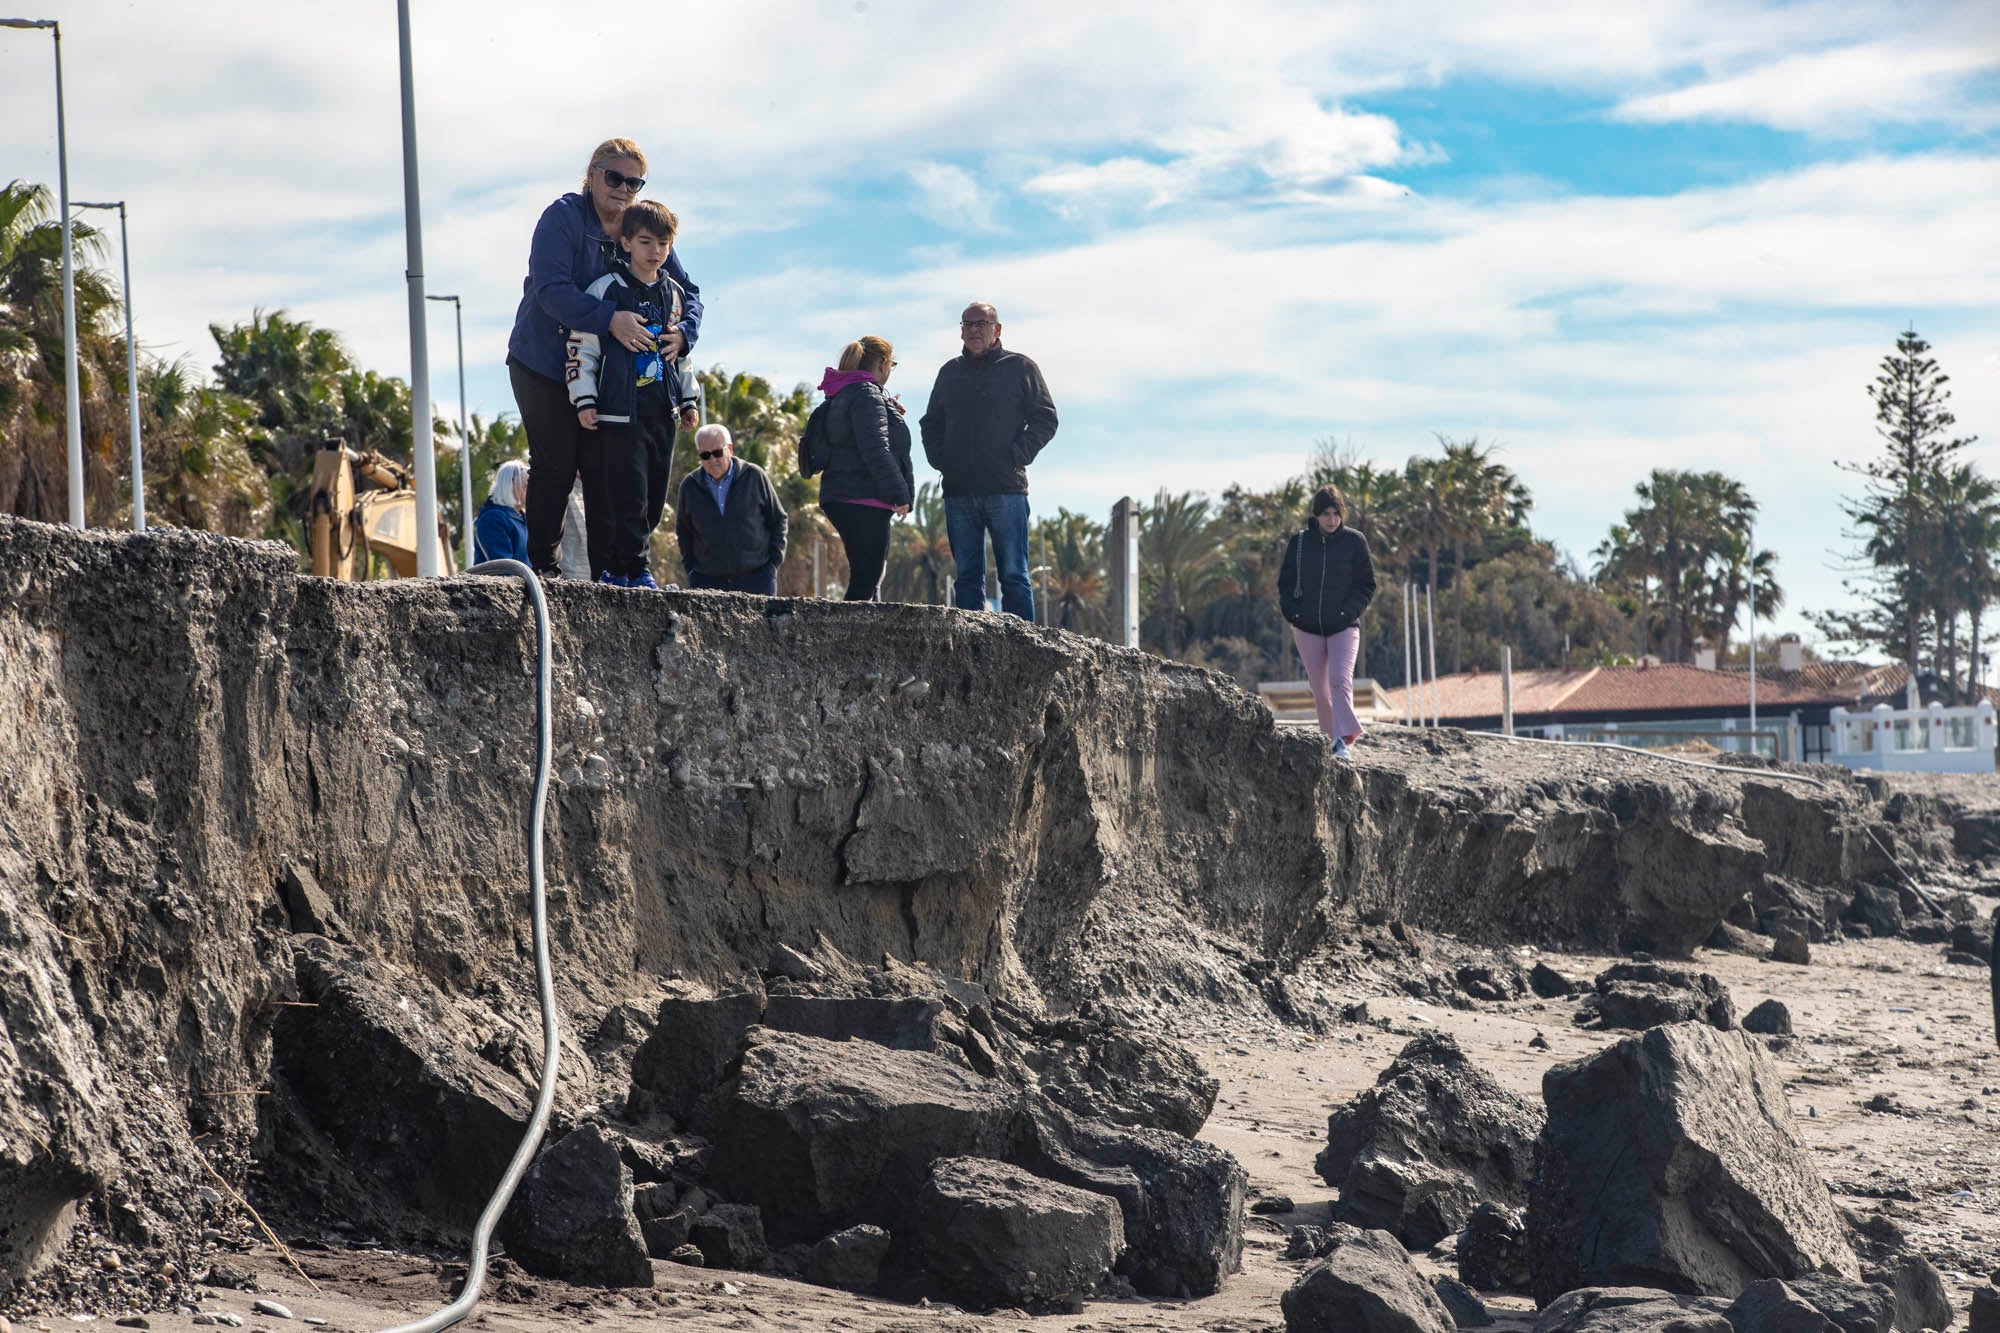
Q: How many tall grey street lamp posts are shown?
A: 4